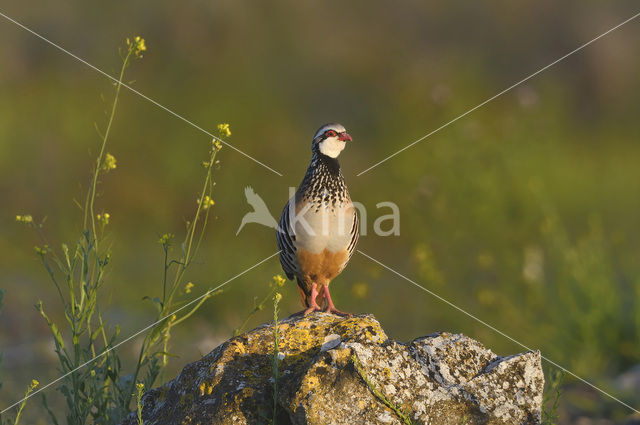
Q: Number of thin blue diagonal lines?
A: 0